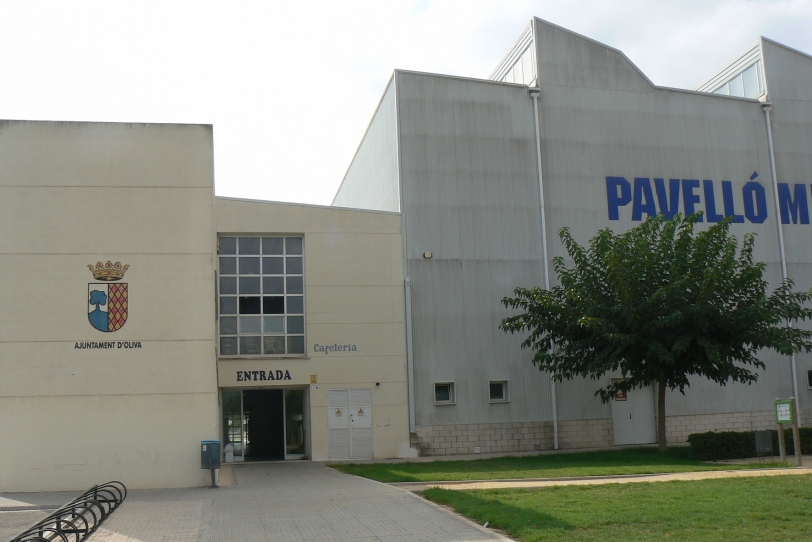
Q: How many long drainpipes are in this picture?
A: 2